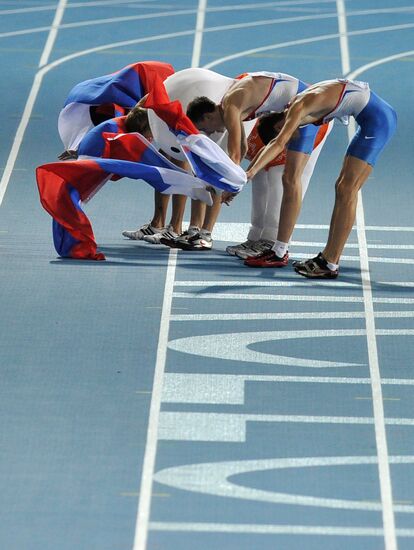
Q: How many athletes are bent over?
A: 4